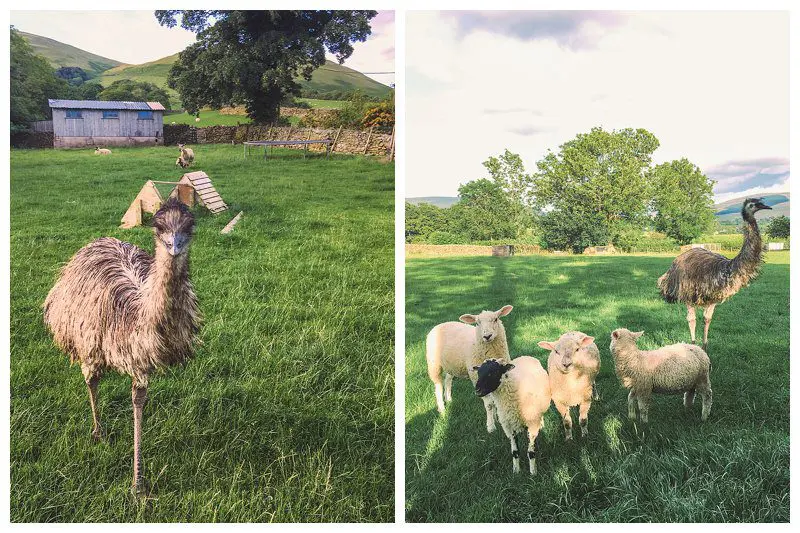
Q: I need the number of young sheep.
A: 4